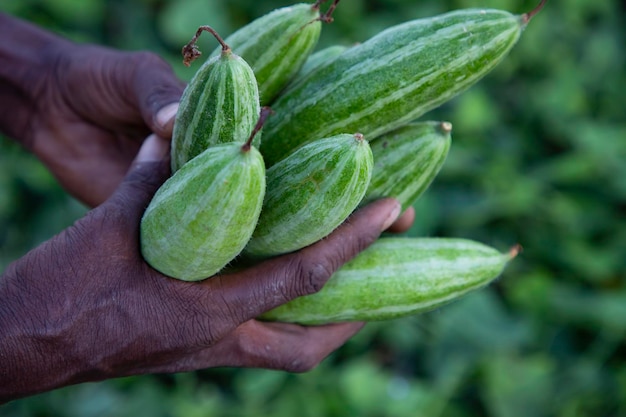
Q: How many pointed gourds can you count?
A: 8